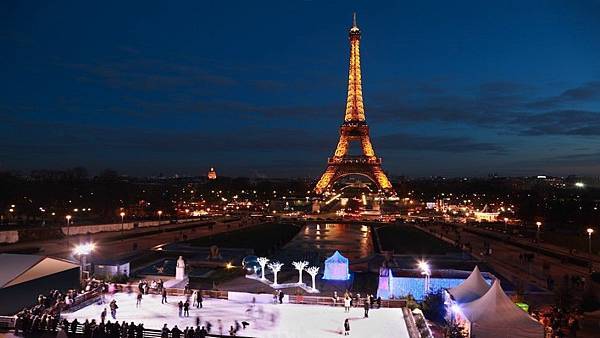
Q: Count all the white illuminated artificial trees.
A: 4